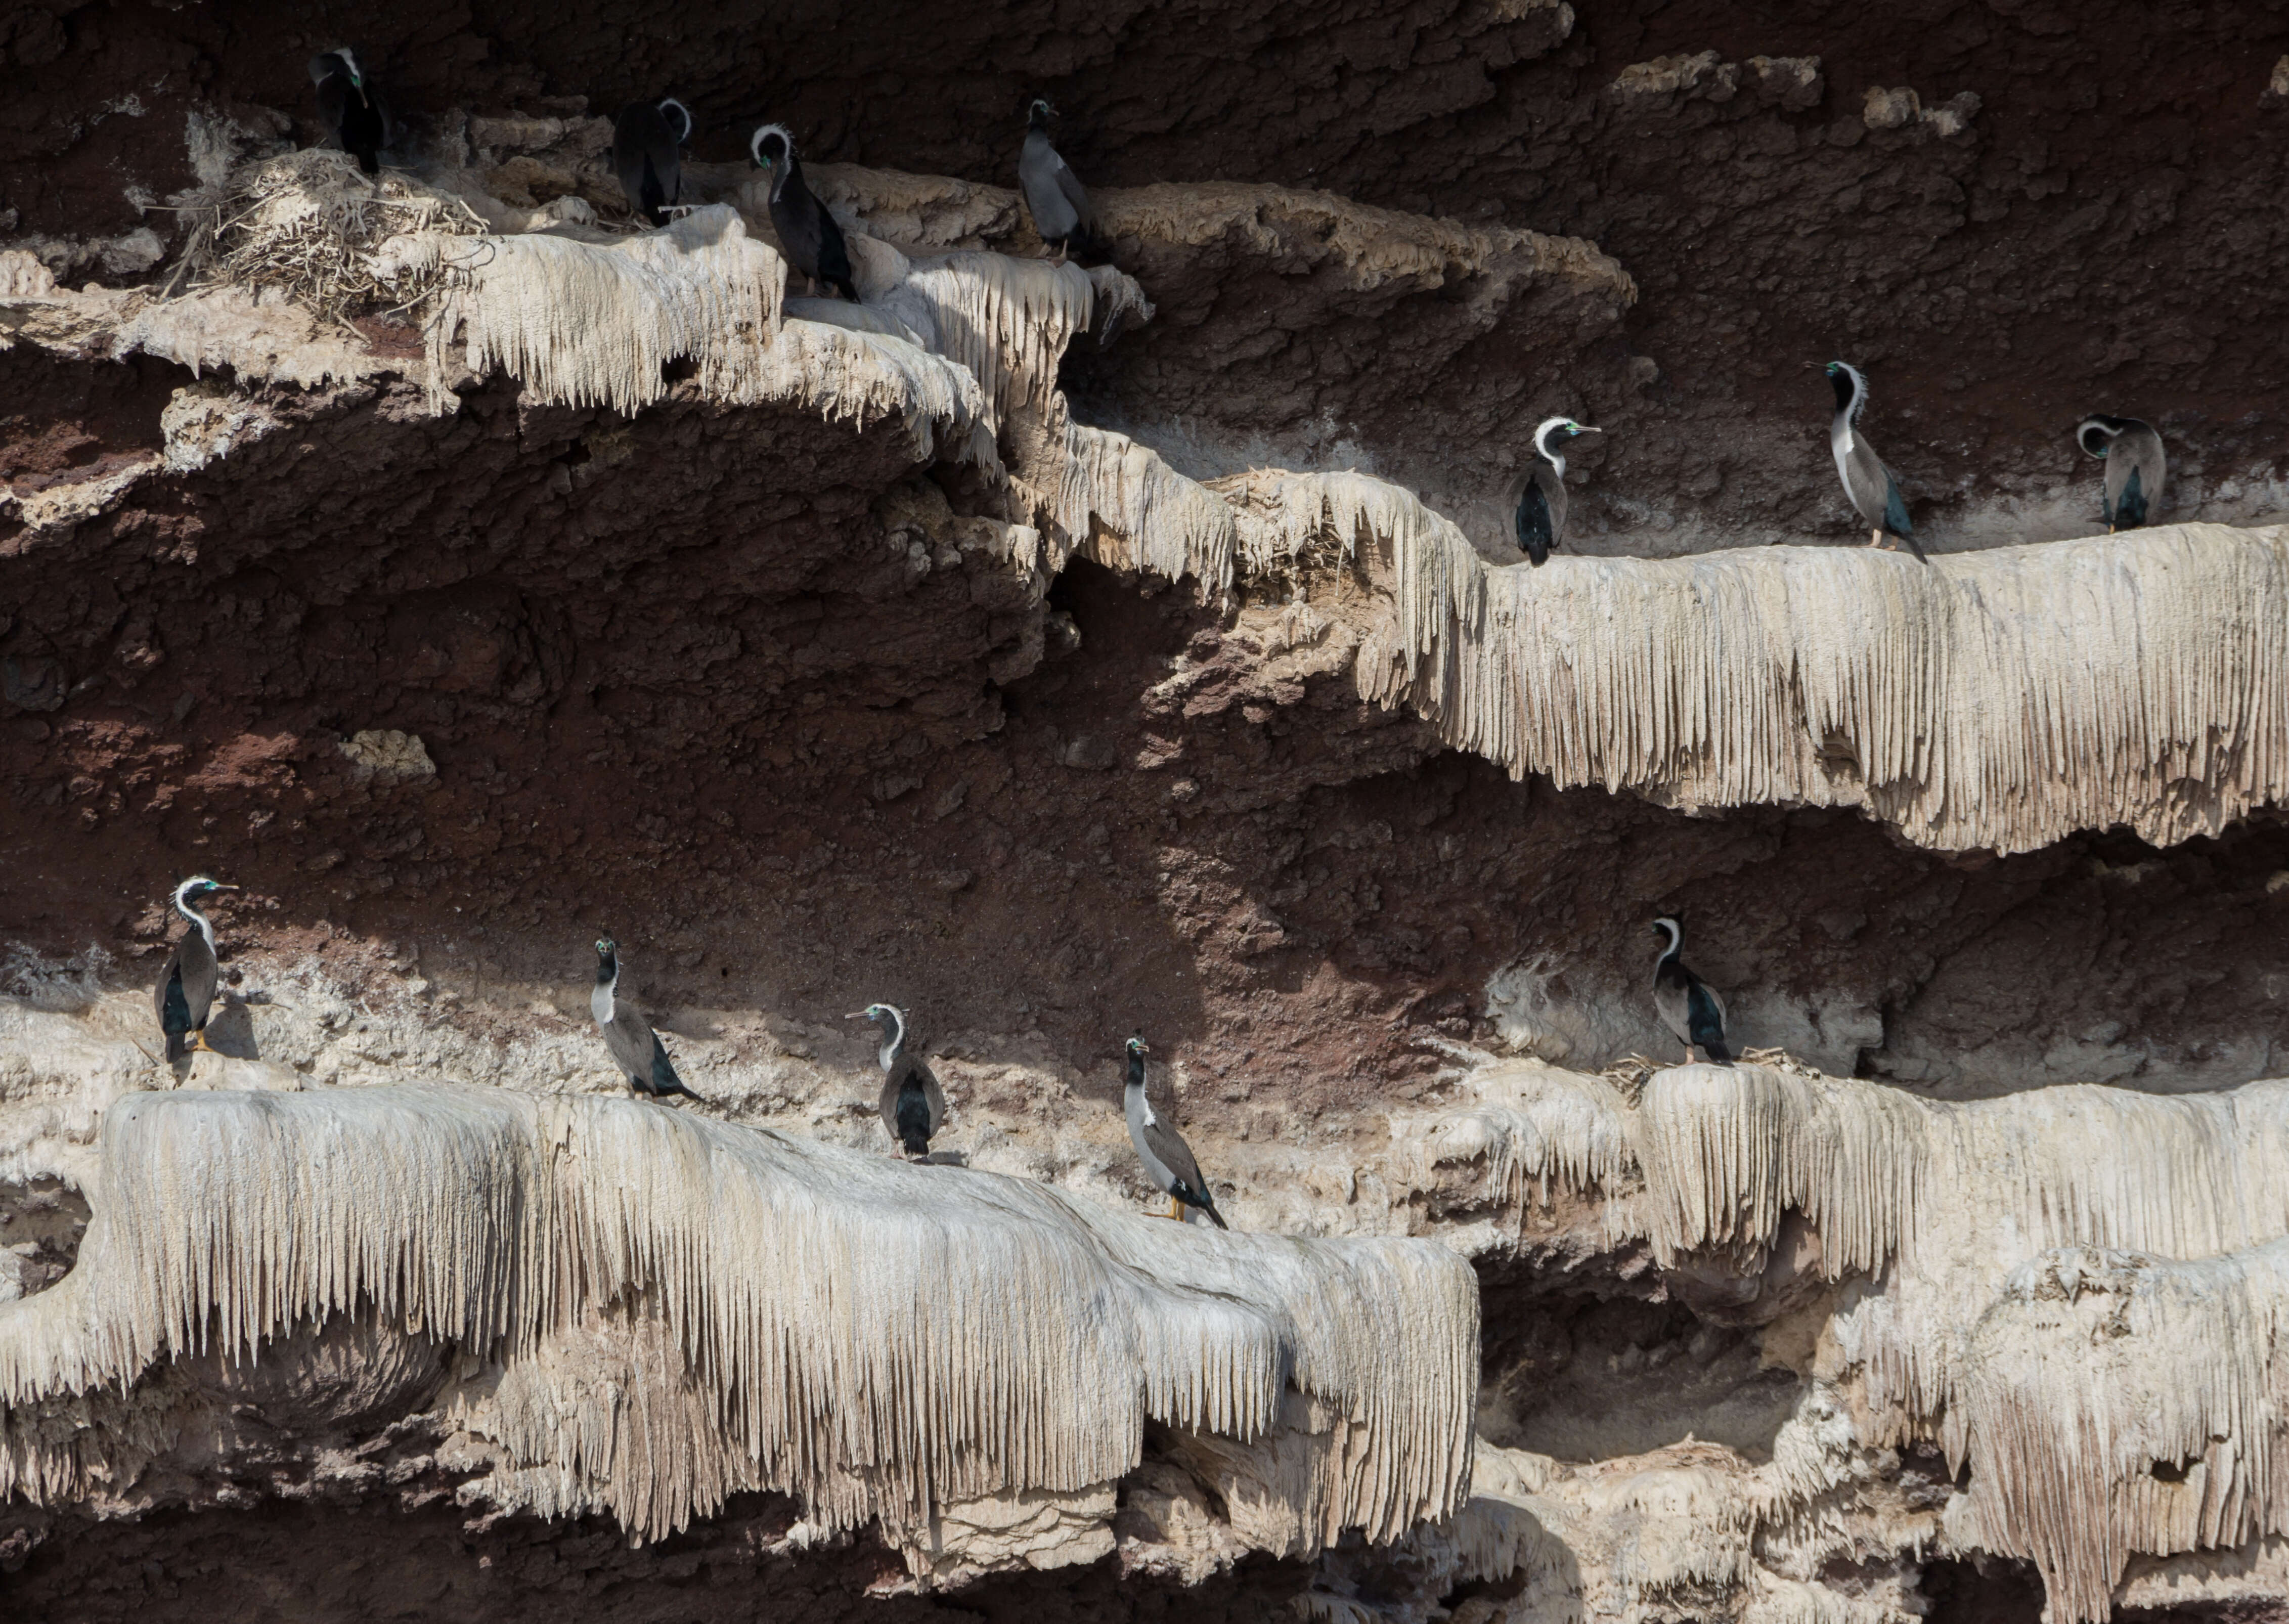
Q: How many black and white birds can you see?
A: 12